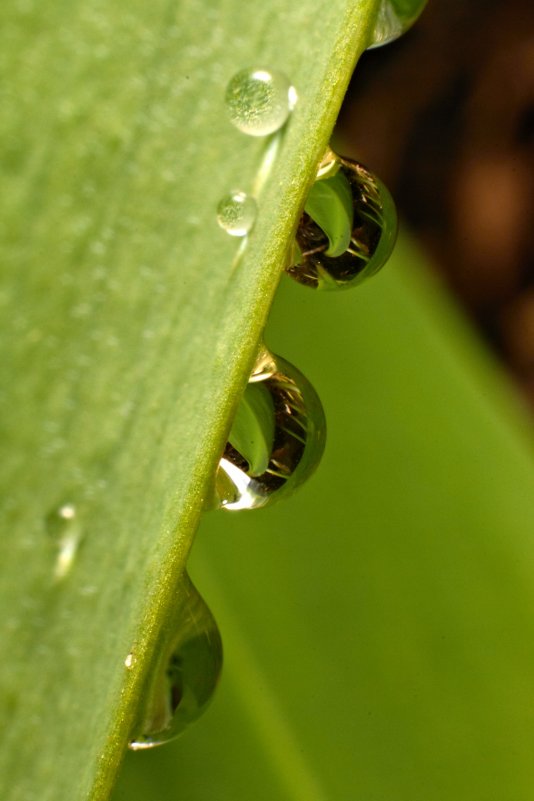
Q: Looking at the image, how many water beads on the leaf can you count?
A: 7